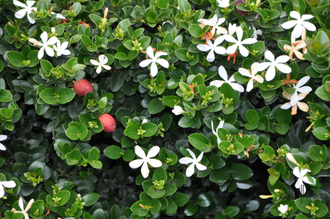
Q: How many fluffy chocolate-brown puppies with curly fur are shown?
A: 0